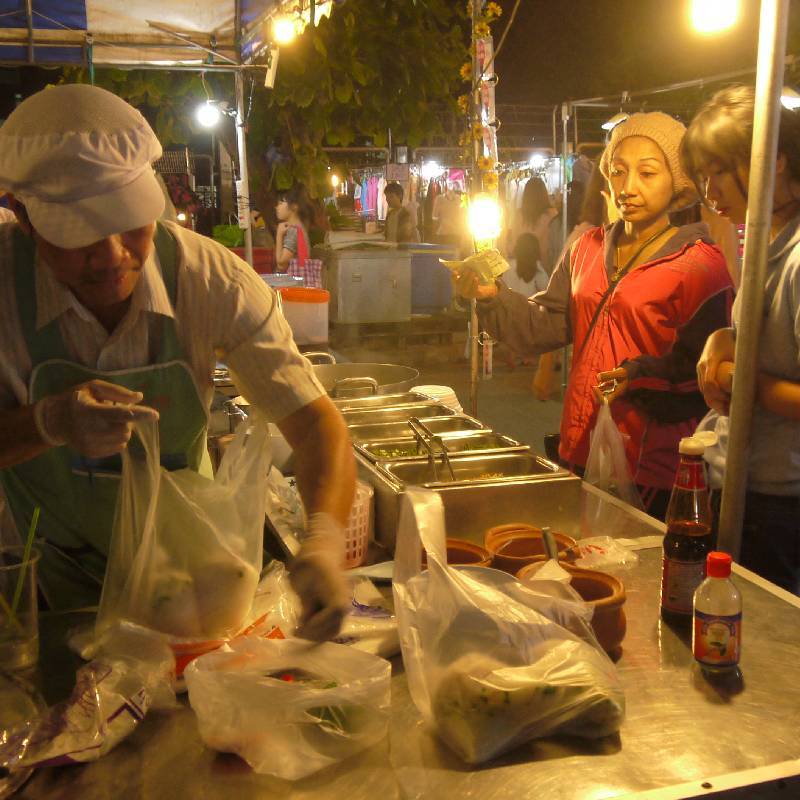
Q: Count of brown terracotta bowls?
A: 3